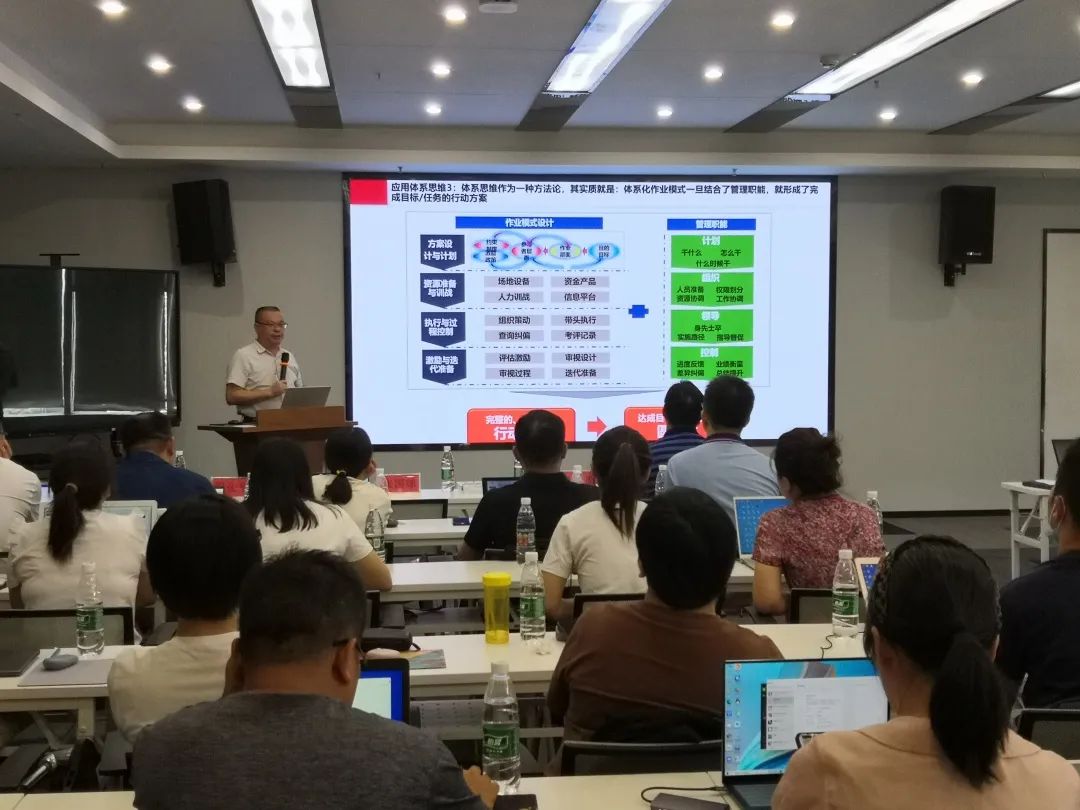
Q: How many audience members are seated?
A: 15